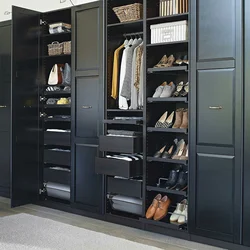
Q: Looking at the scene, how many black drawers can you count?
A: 6